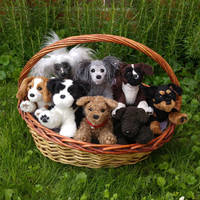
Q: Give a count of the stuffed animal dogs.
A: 8